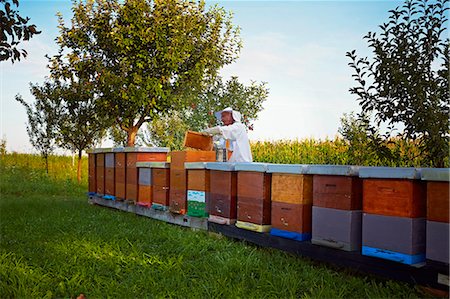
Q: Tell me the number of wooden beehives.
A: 15